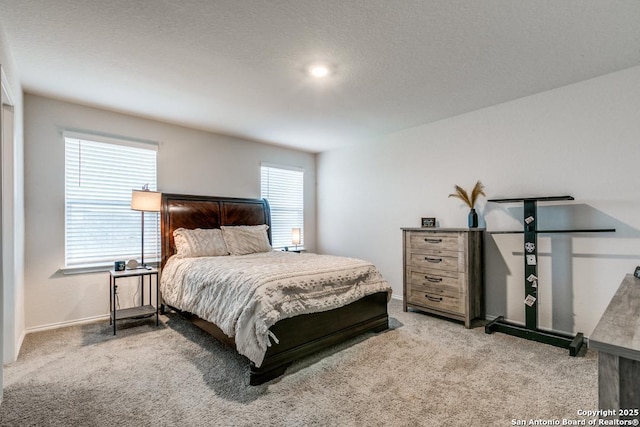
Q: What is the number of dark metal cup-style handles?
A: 4